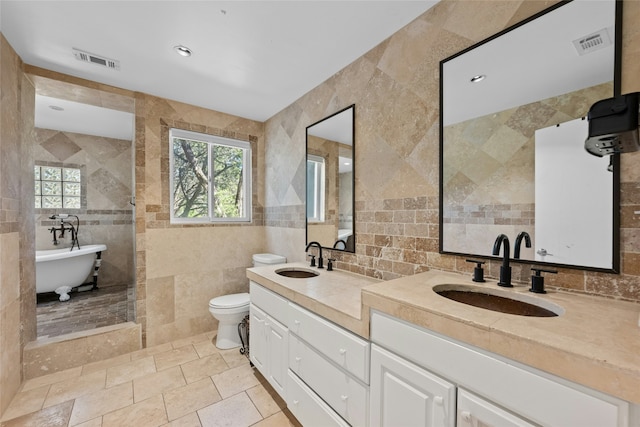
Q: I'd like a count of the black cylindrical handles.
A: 4